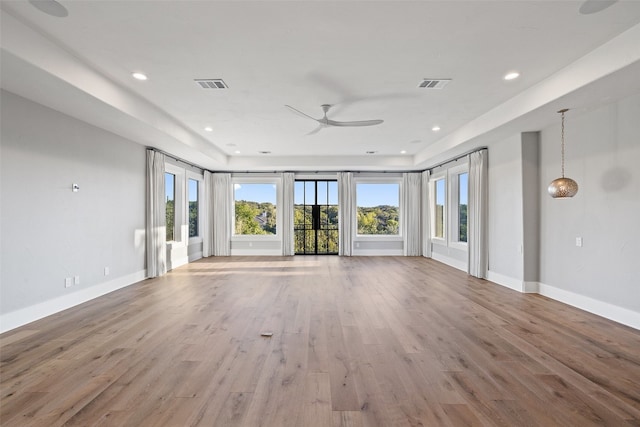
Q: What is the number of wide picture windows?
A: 2